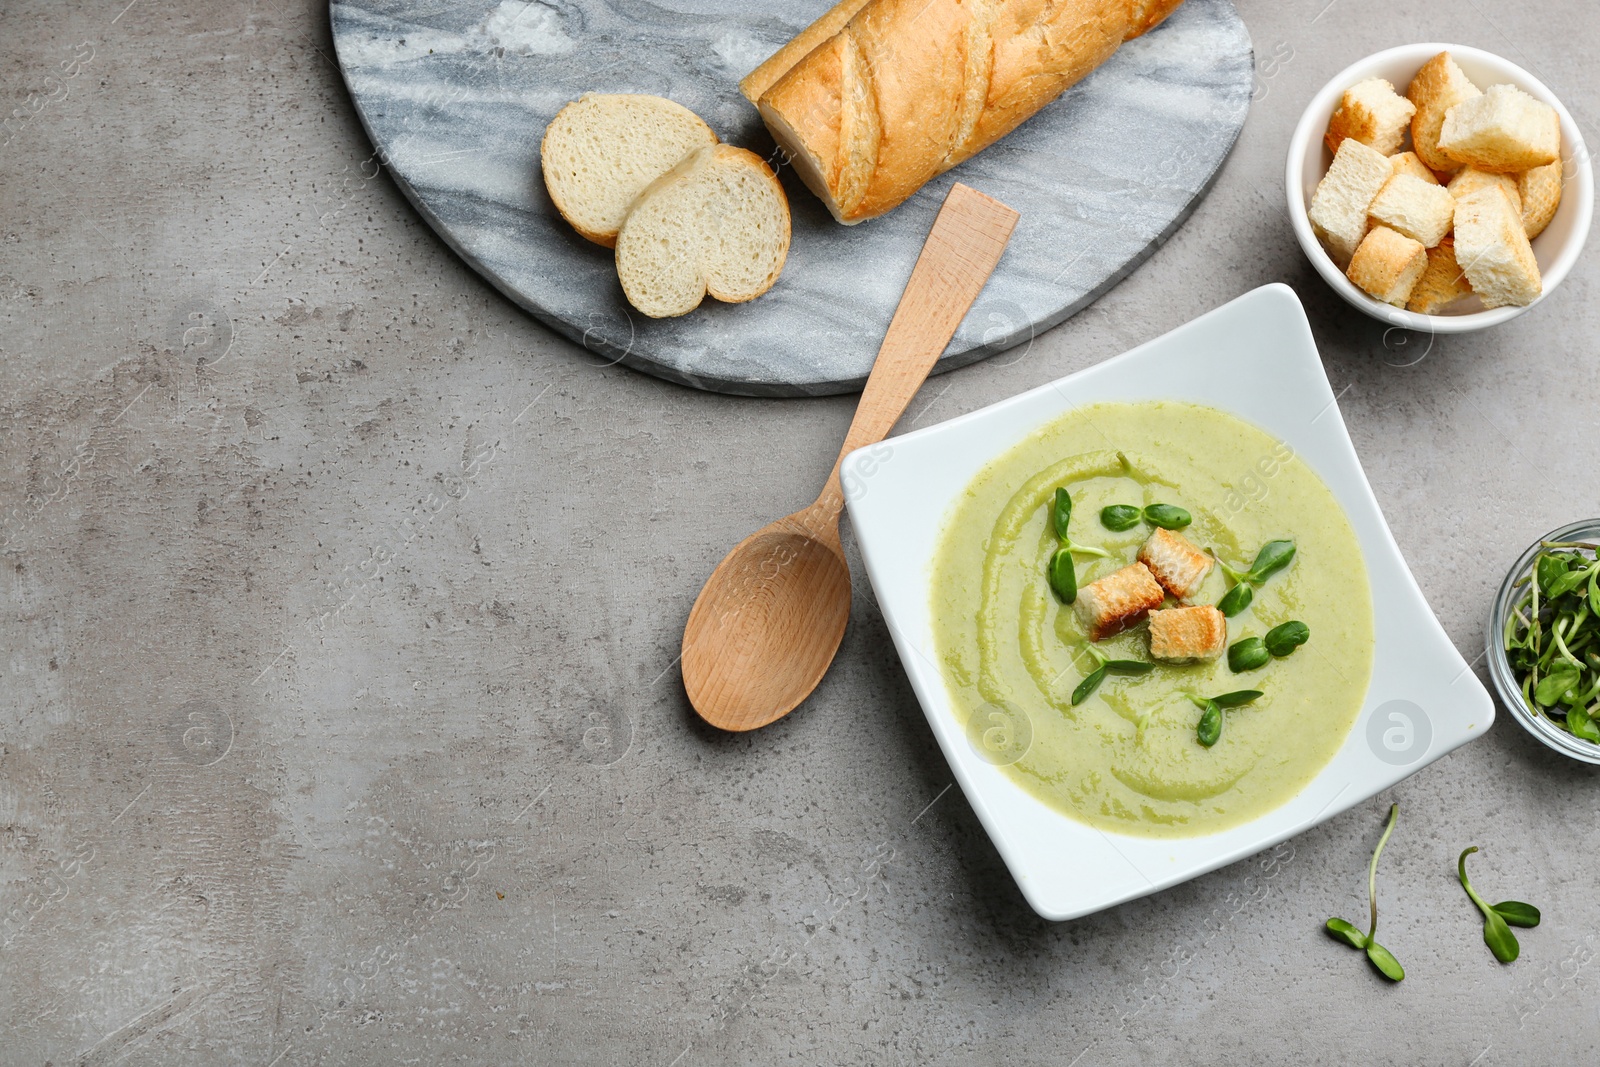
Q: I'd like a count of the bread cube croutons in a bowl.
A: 11